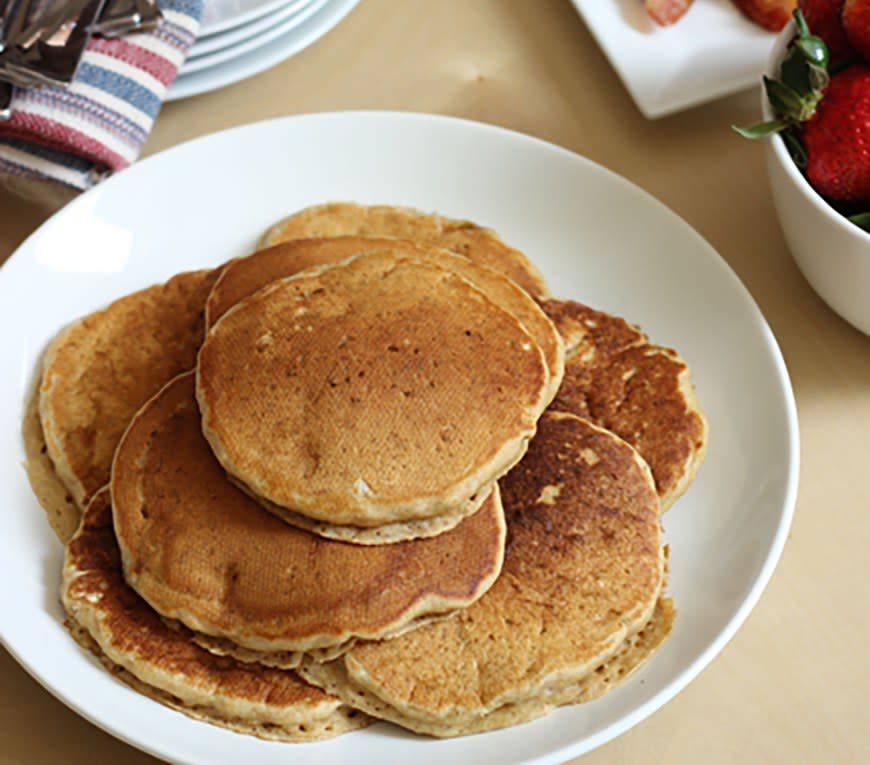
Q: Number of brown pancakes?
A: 8